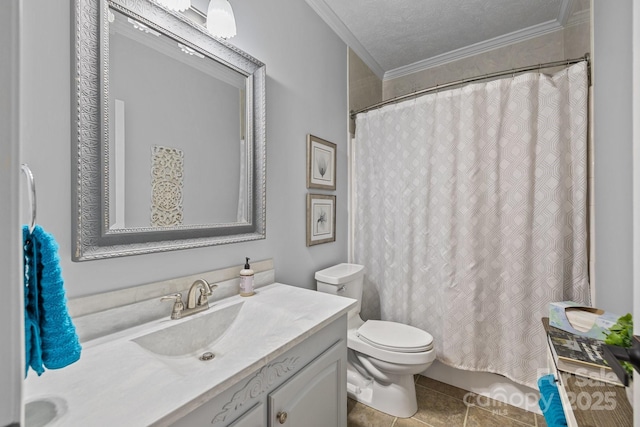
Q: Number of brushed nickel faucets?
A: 1